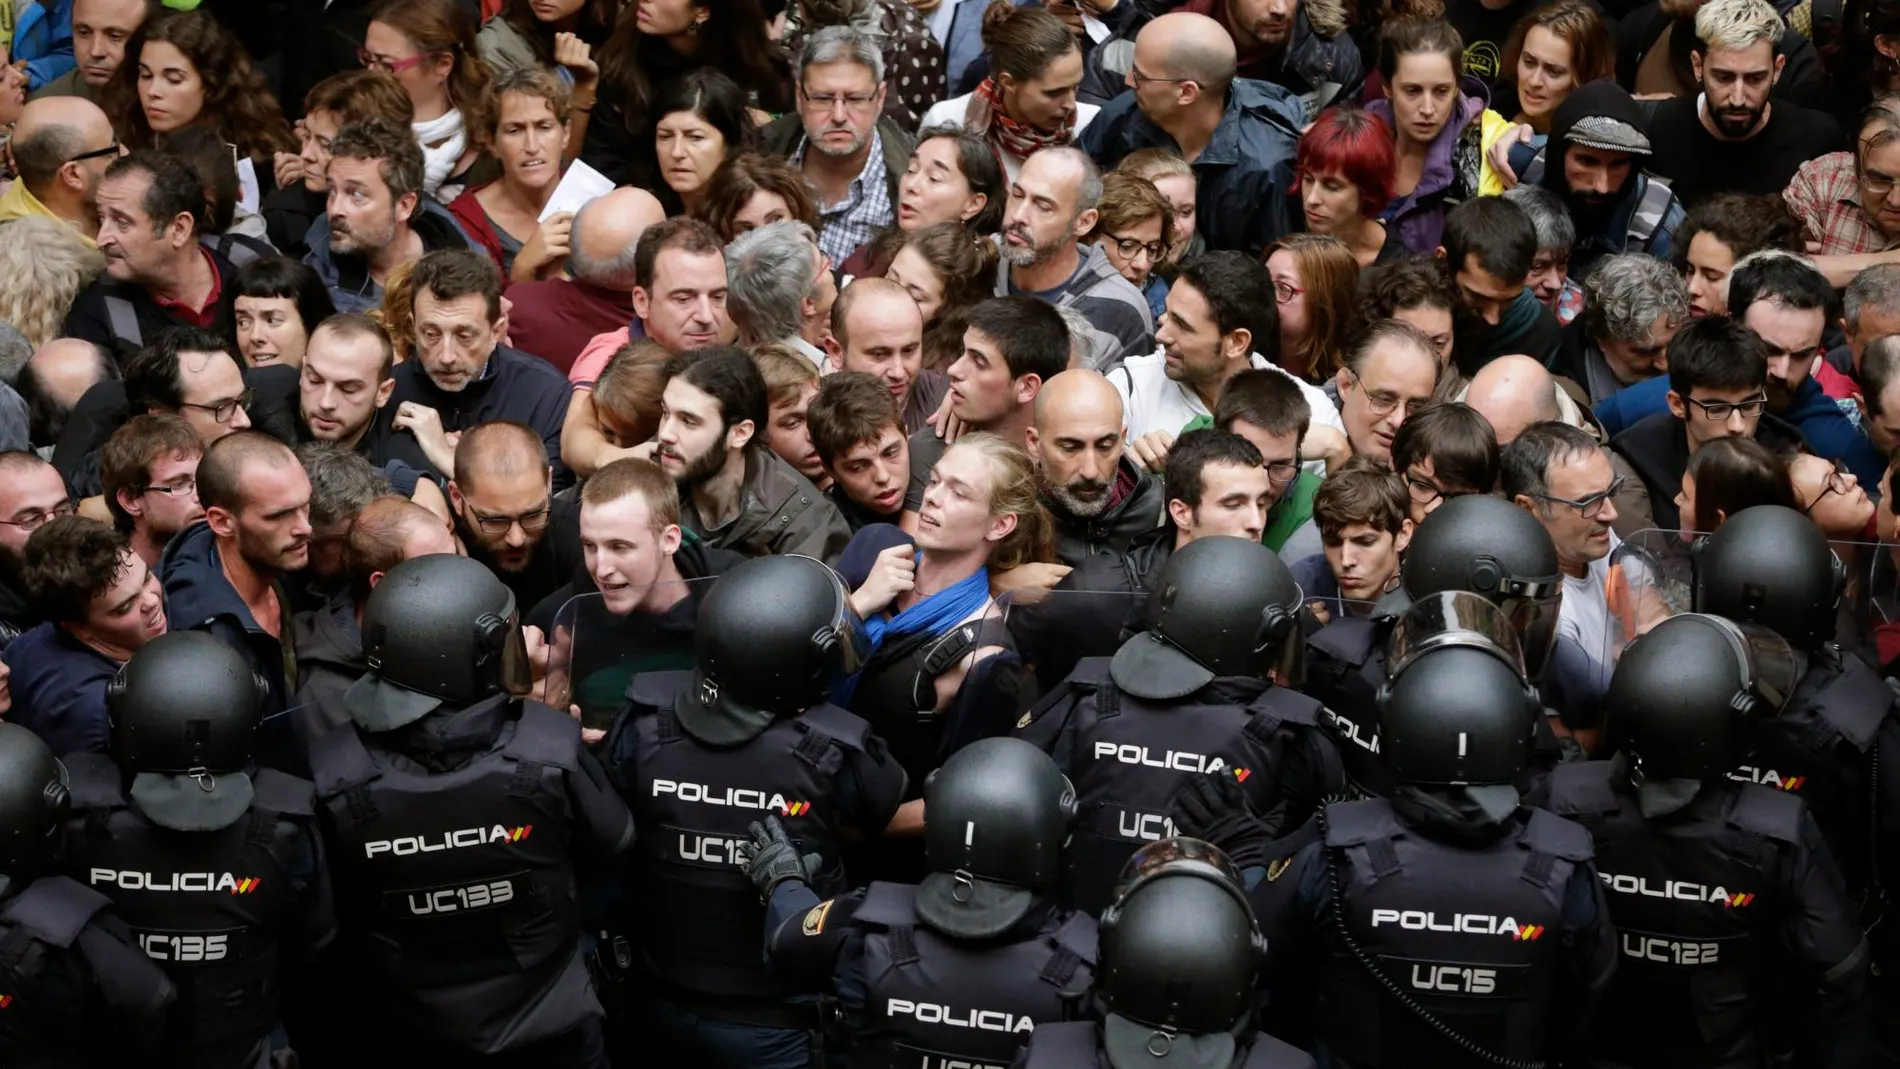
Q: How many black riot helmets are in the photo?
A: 11